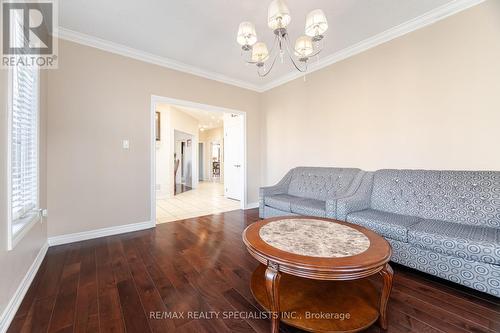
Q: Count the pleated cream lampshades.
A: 5